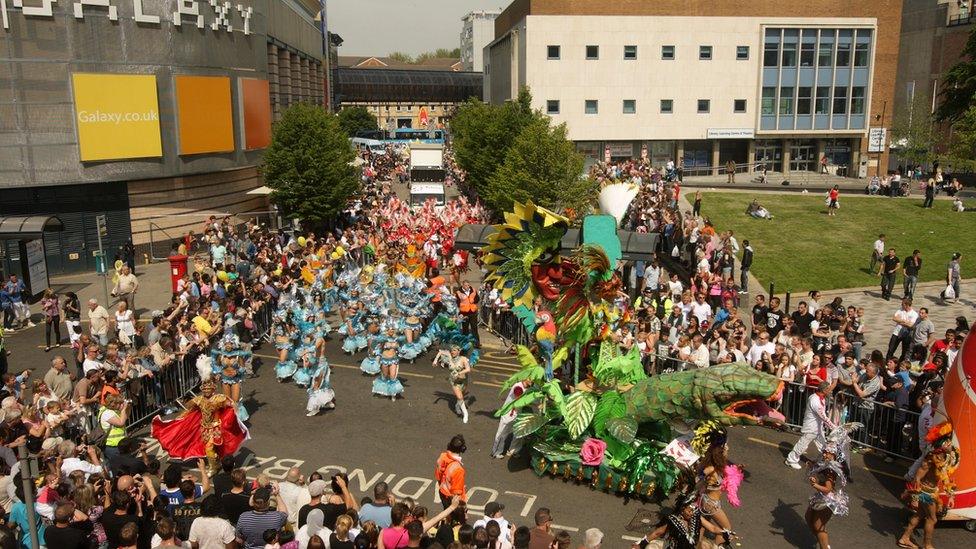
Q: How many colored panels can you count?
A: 3